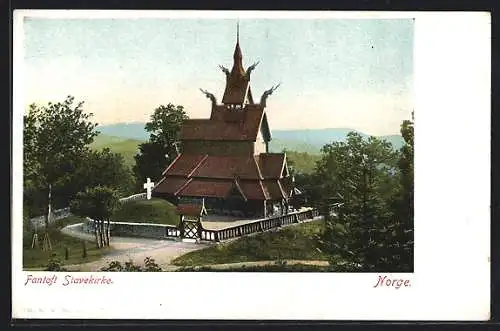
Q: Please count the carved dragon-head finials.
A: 4